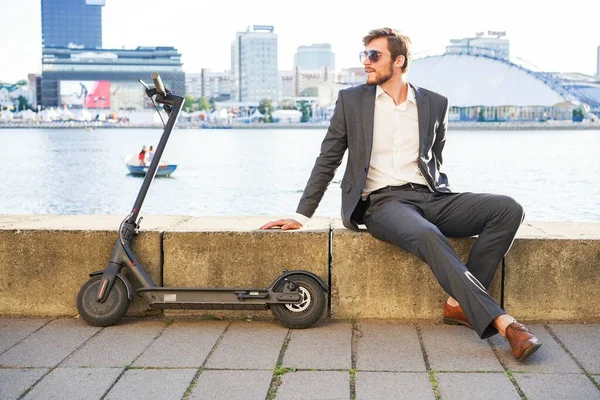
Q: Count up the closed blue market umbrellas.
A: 0